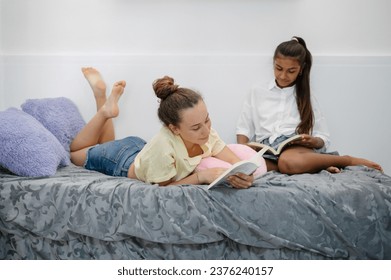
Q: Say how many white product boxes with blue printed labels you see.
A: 0